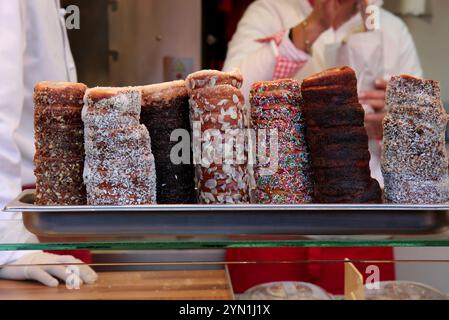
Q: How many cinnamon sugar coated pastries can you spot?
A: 1